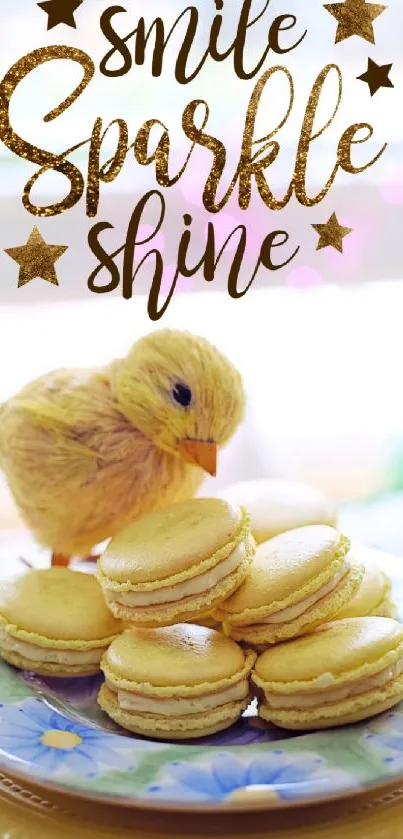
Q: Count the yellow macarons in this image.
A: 7